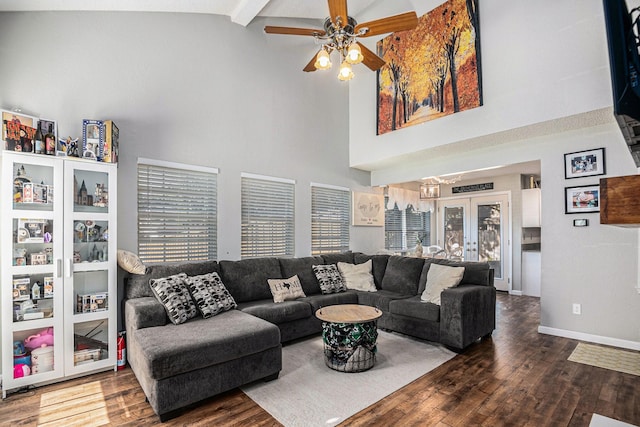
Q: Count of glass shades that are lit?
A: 3